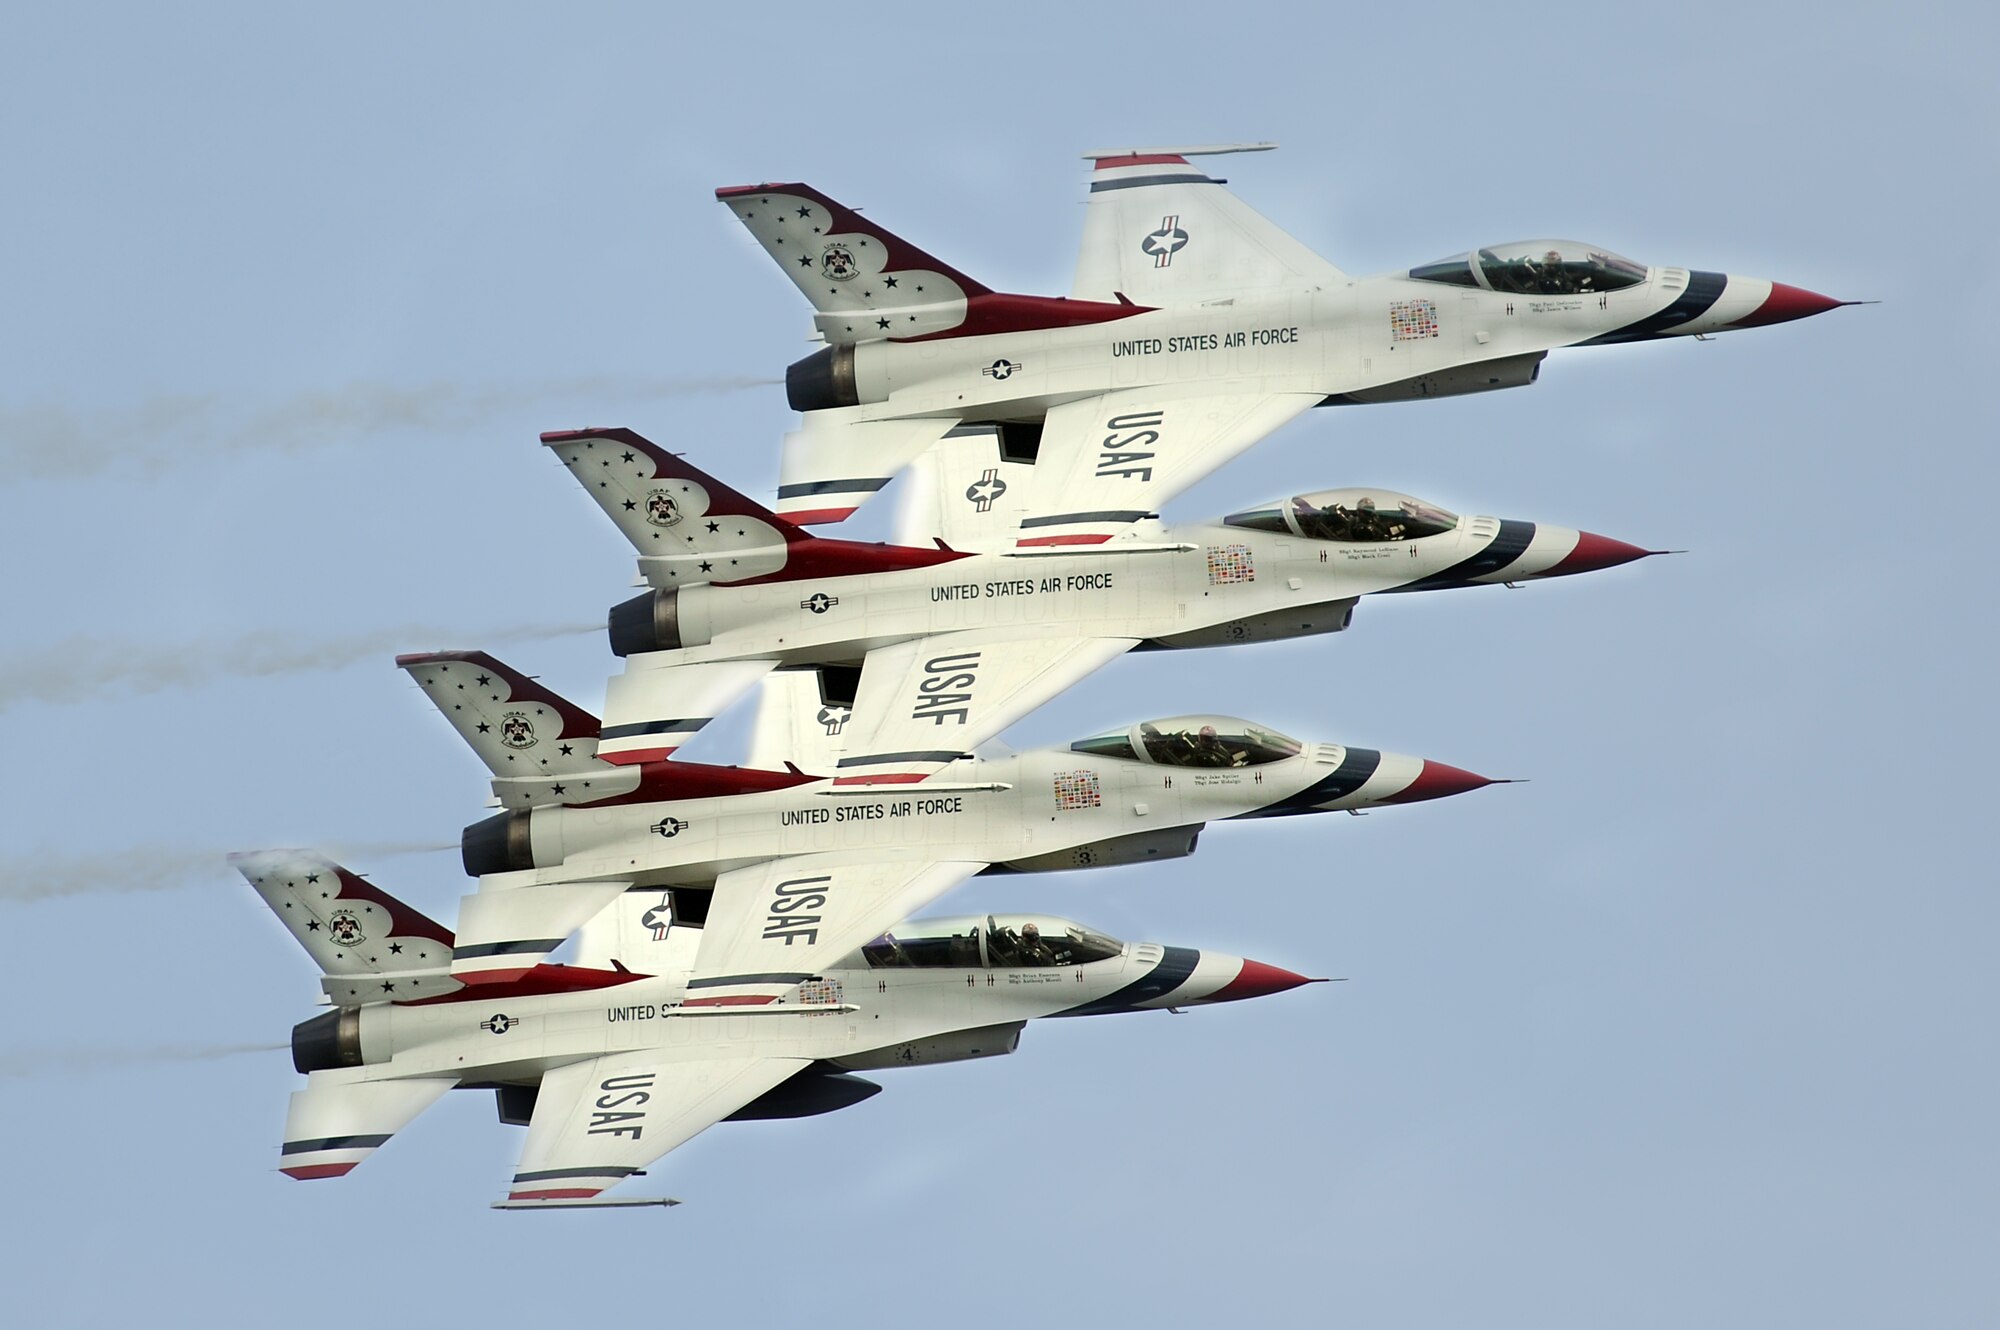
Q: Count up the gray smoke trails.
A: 4